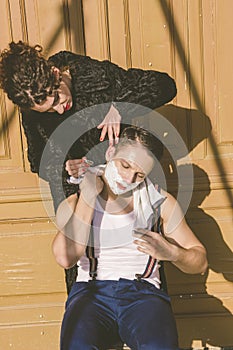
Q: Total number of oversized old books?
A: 0